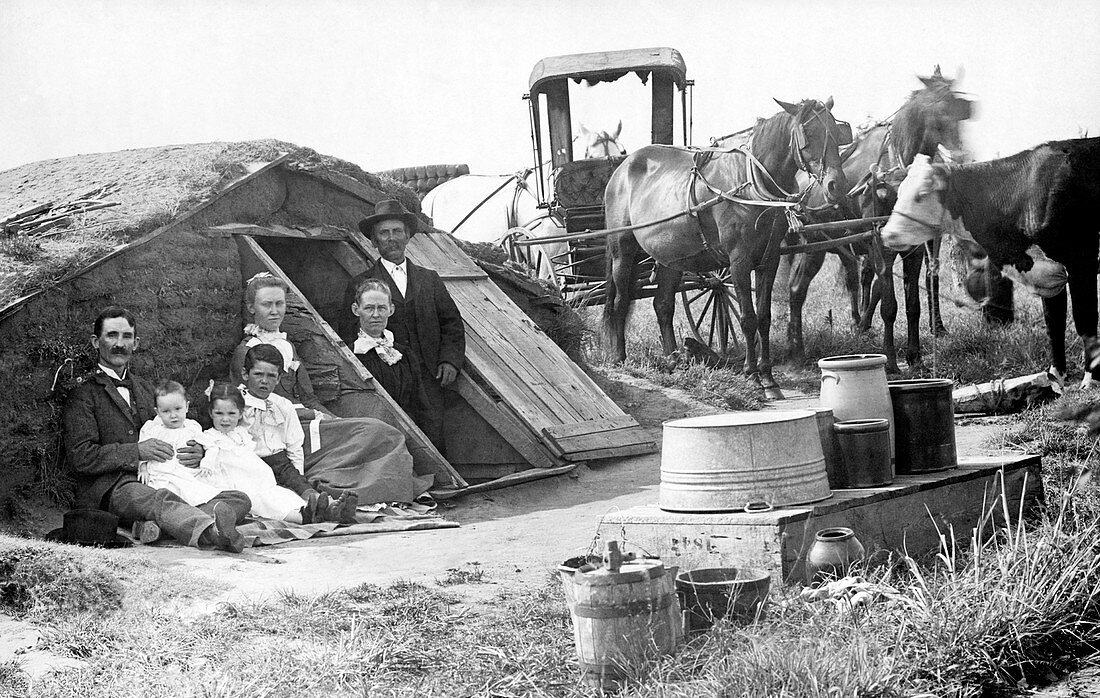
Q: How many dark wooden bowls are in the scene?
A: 1